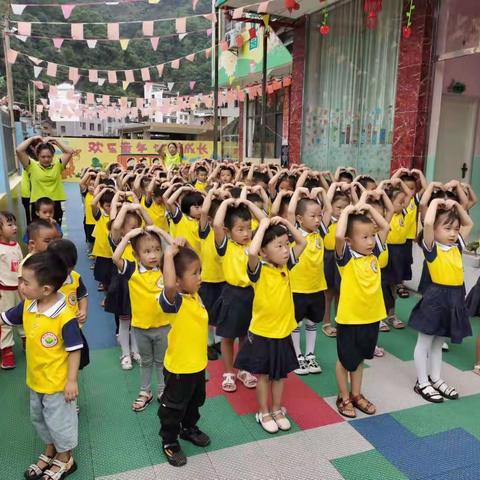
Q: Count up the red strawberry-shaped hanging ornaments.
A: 2